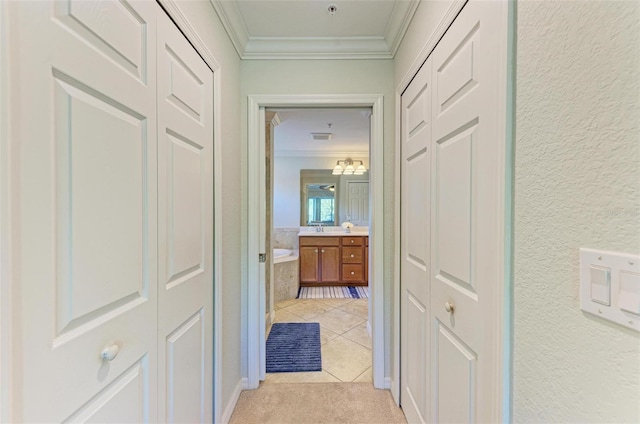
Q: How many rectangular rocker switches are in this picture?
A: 2